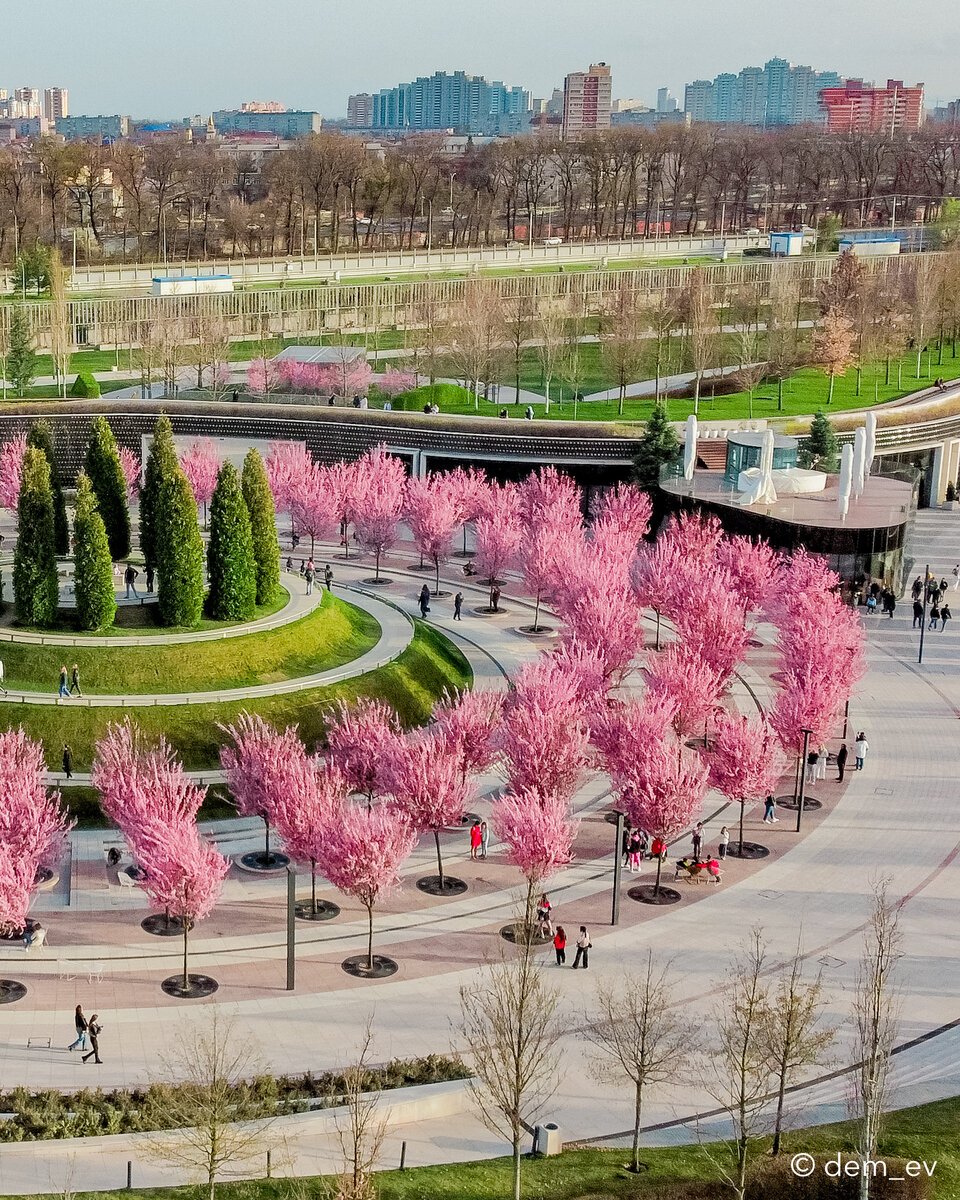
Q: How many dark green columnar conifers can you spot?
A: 8